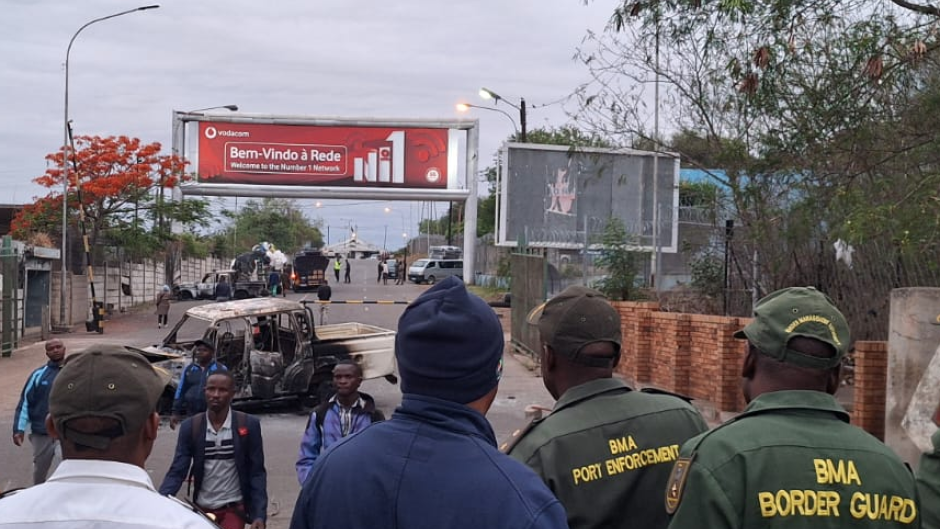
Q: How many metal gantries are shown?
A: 1